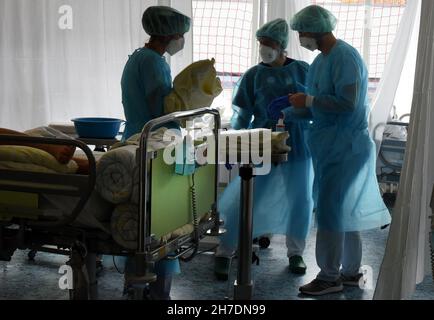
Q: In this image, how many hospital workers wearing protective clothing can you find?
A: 3